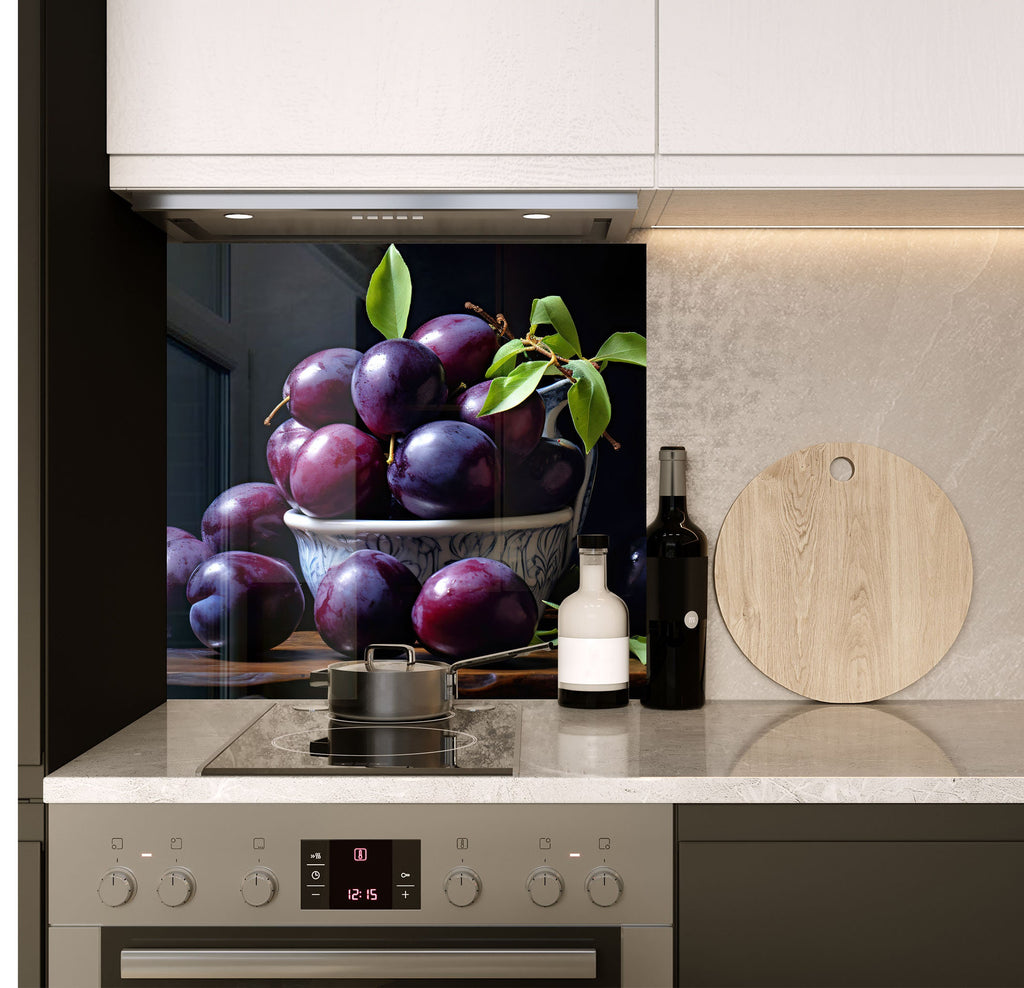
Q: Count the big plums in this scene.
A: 13